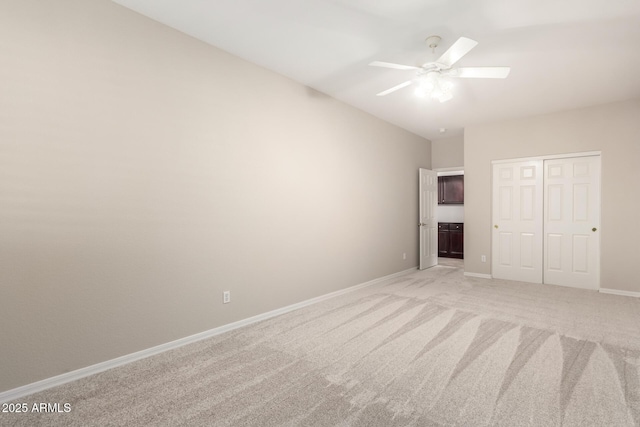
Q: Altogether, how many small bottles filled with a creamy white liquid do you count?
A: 0